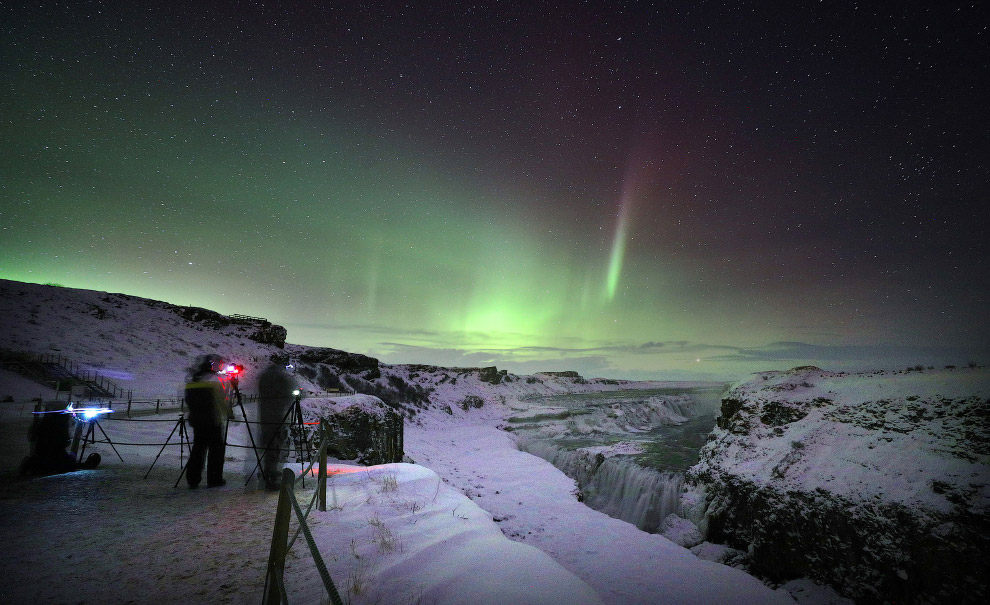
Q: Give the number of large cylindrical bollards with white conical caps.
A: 0